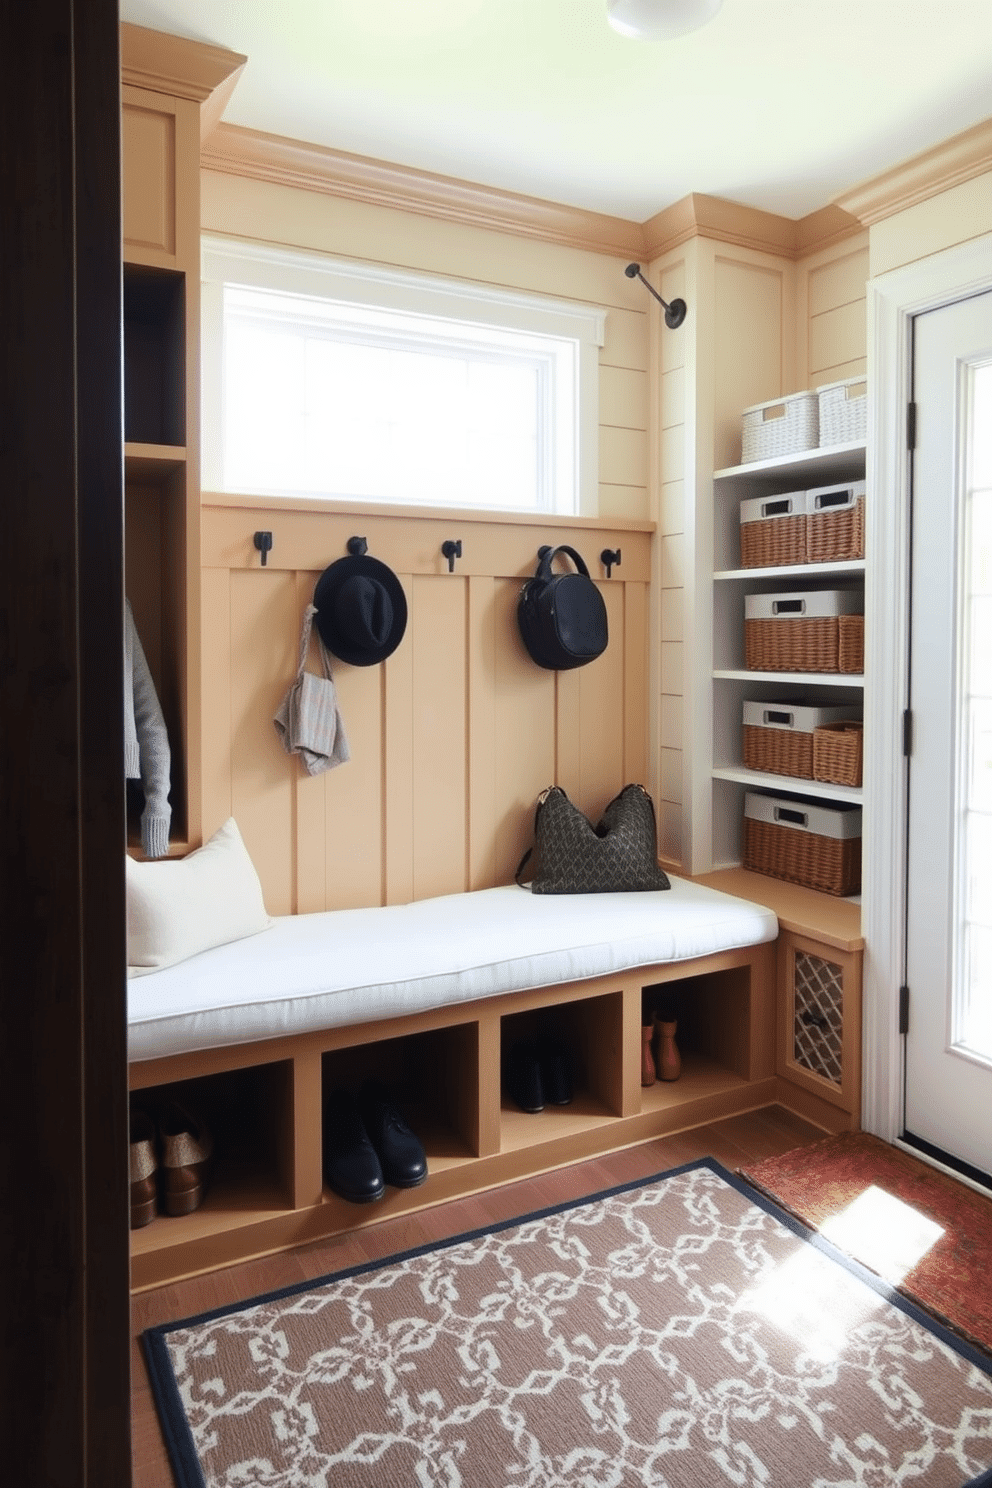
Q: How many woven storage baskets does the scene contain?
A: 9